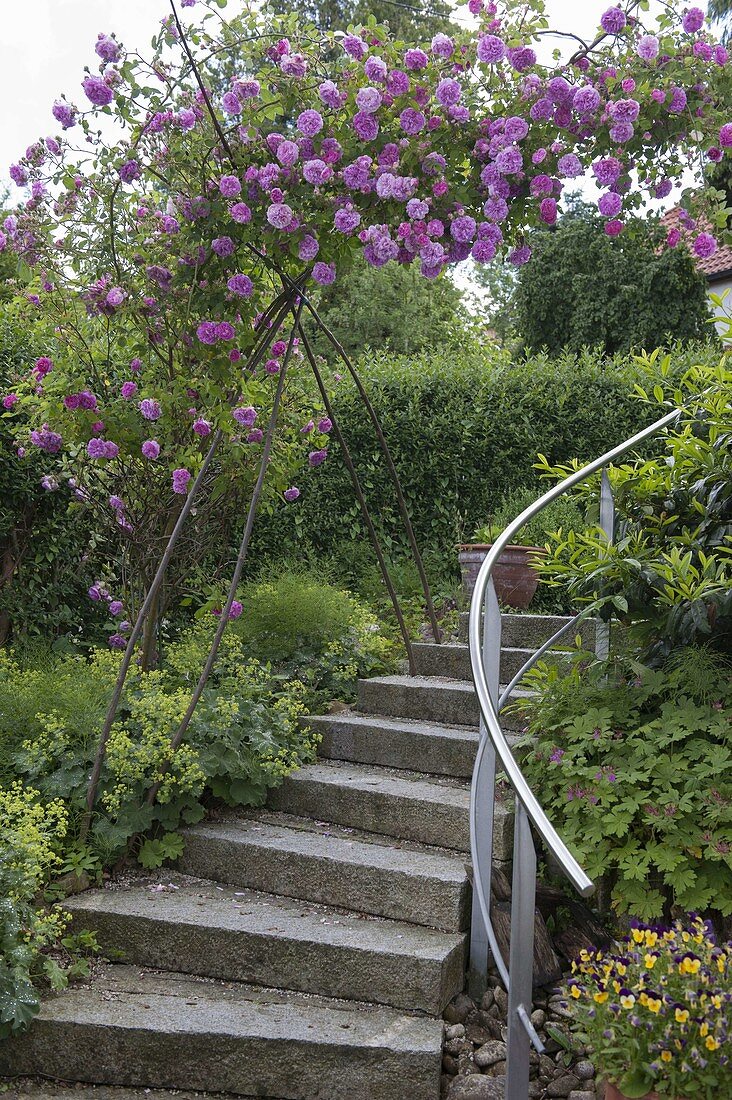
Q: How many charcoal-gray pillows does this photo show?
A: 0